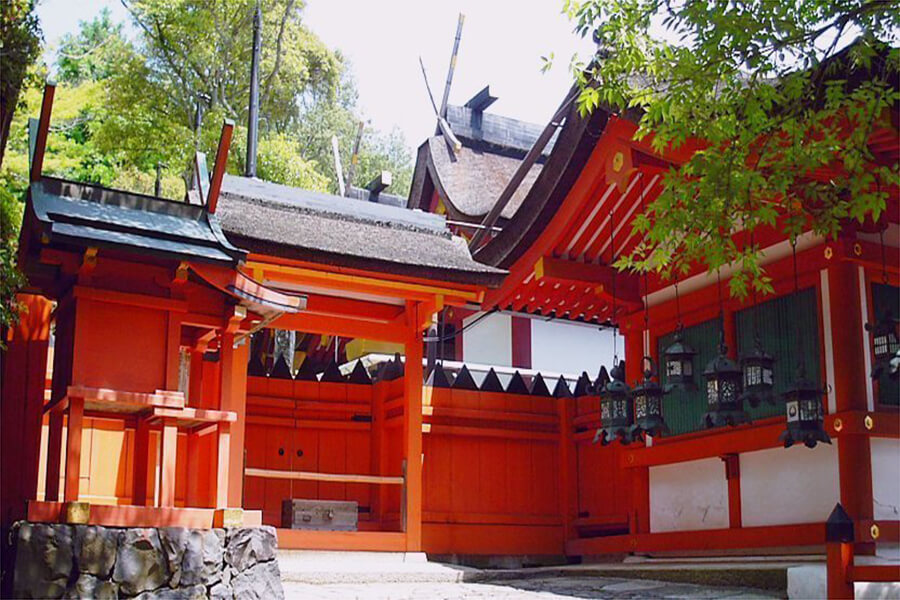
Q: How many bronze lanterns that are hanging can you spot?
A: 7